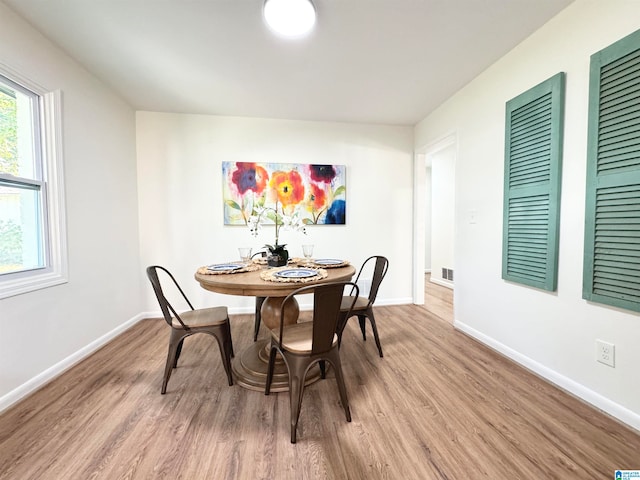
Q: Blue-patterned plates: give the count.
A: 3